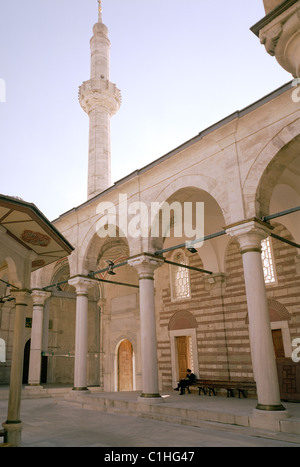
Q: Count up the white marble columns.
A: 4